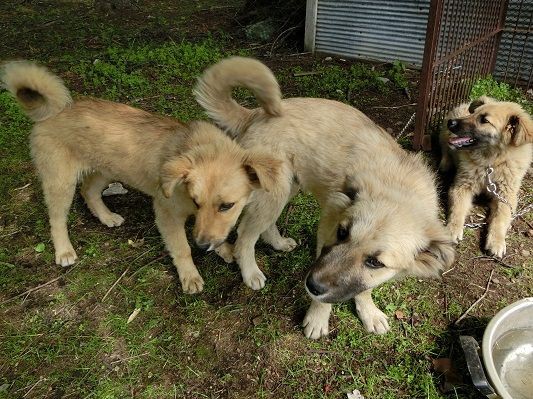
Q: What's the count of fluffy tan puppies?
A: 3